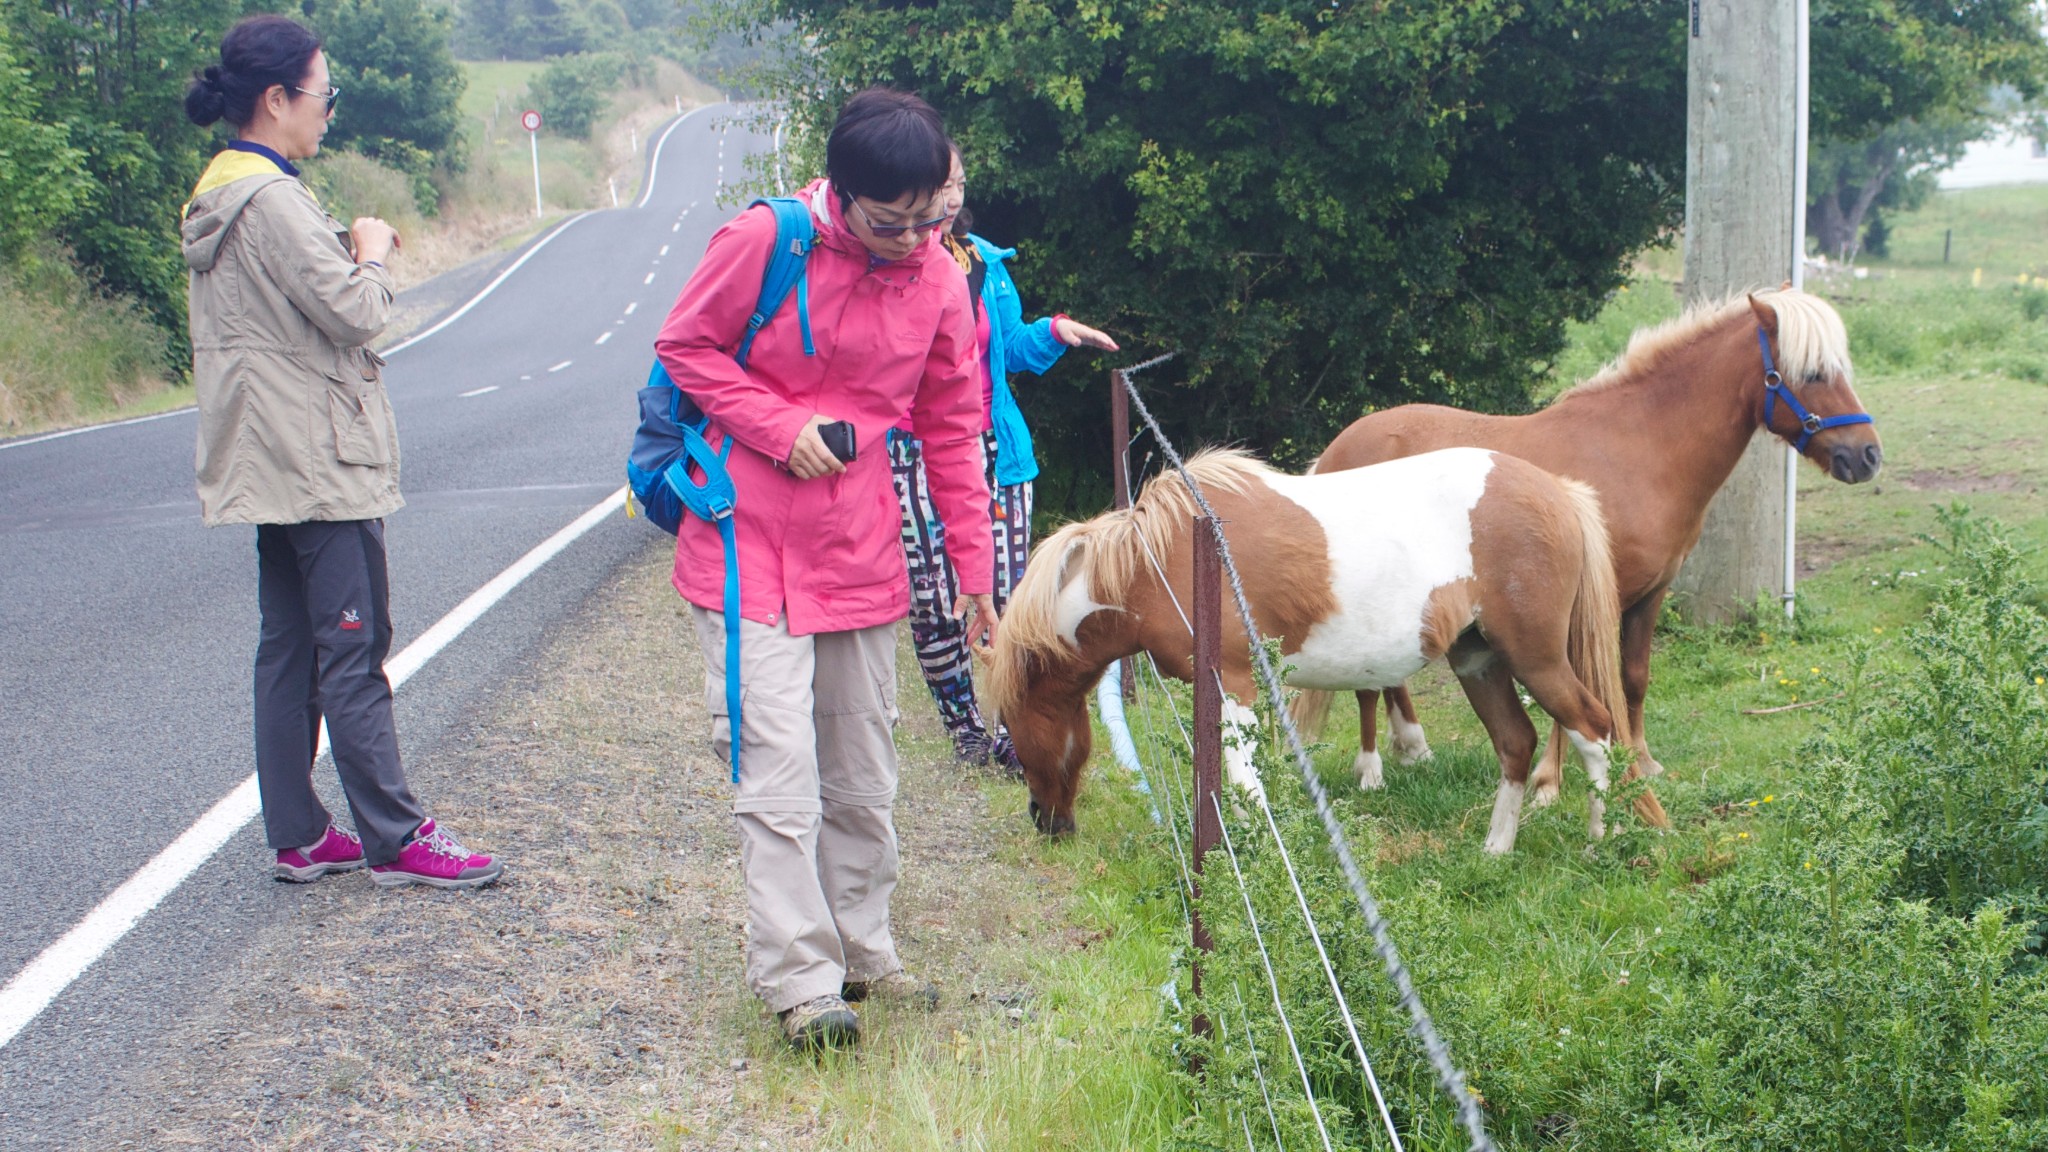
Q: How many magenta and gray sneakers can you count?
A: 2